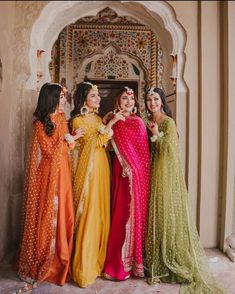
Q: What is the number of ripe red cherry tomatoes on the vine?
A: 0